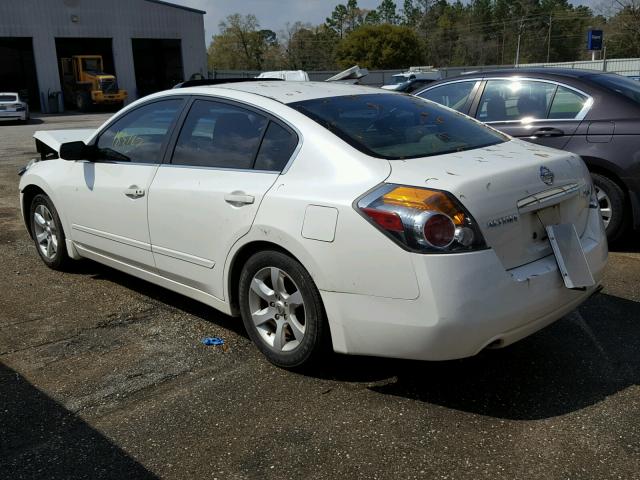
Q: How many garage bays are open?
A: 3